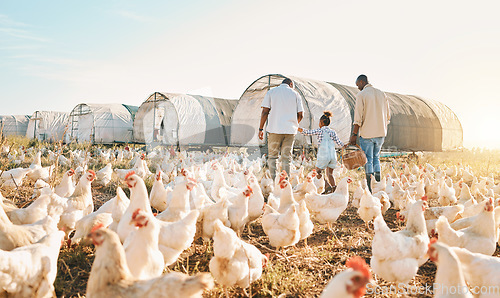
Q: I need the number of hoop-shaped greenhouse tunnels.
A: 5